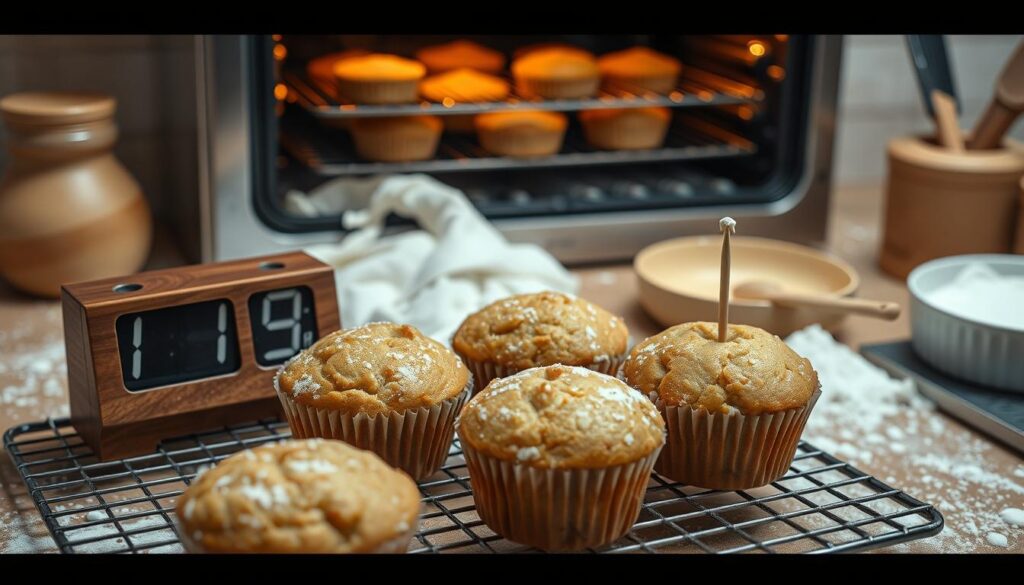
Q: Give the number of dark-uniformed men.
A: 0